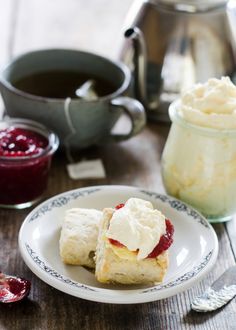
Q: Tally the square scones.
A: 2